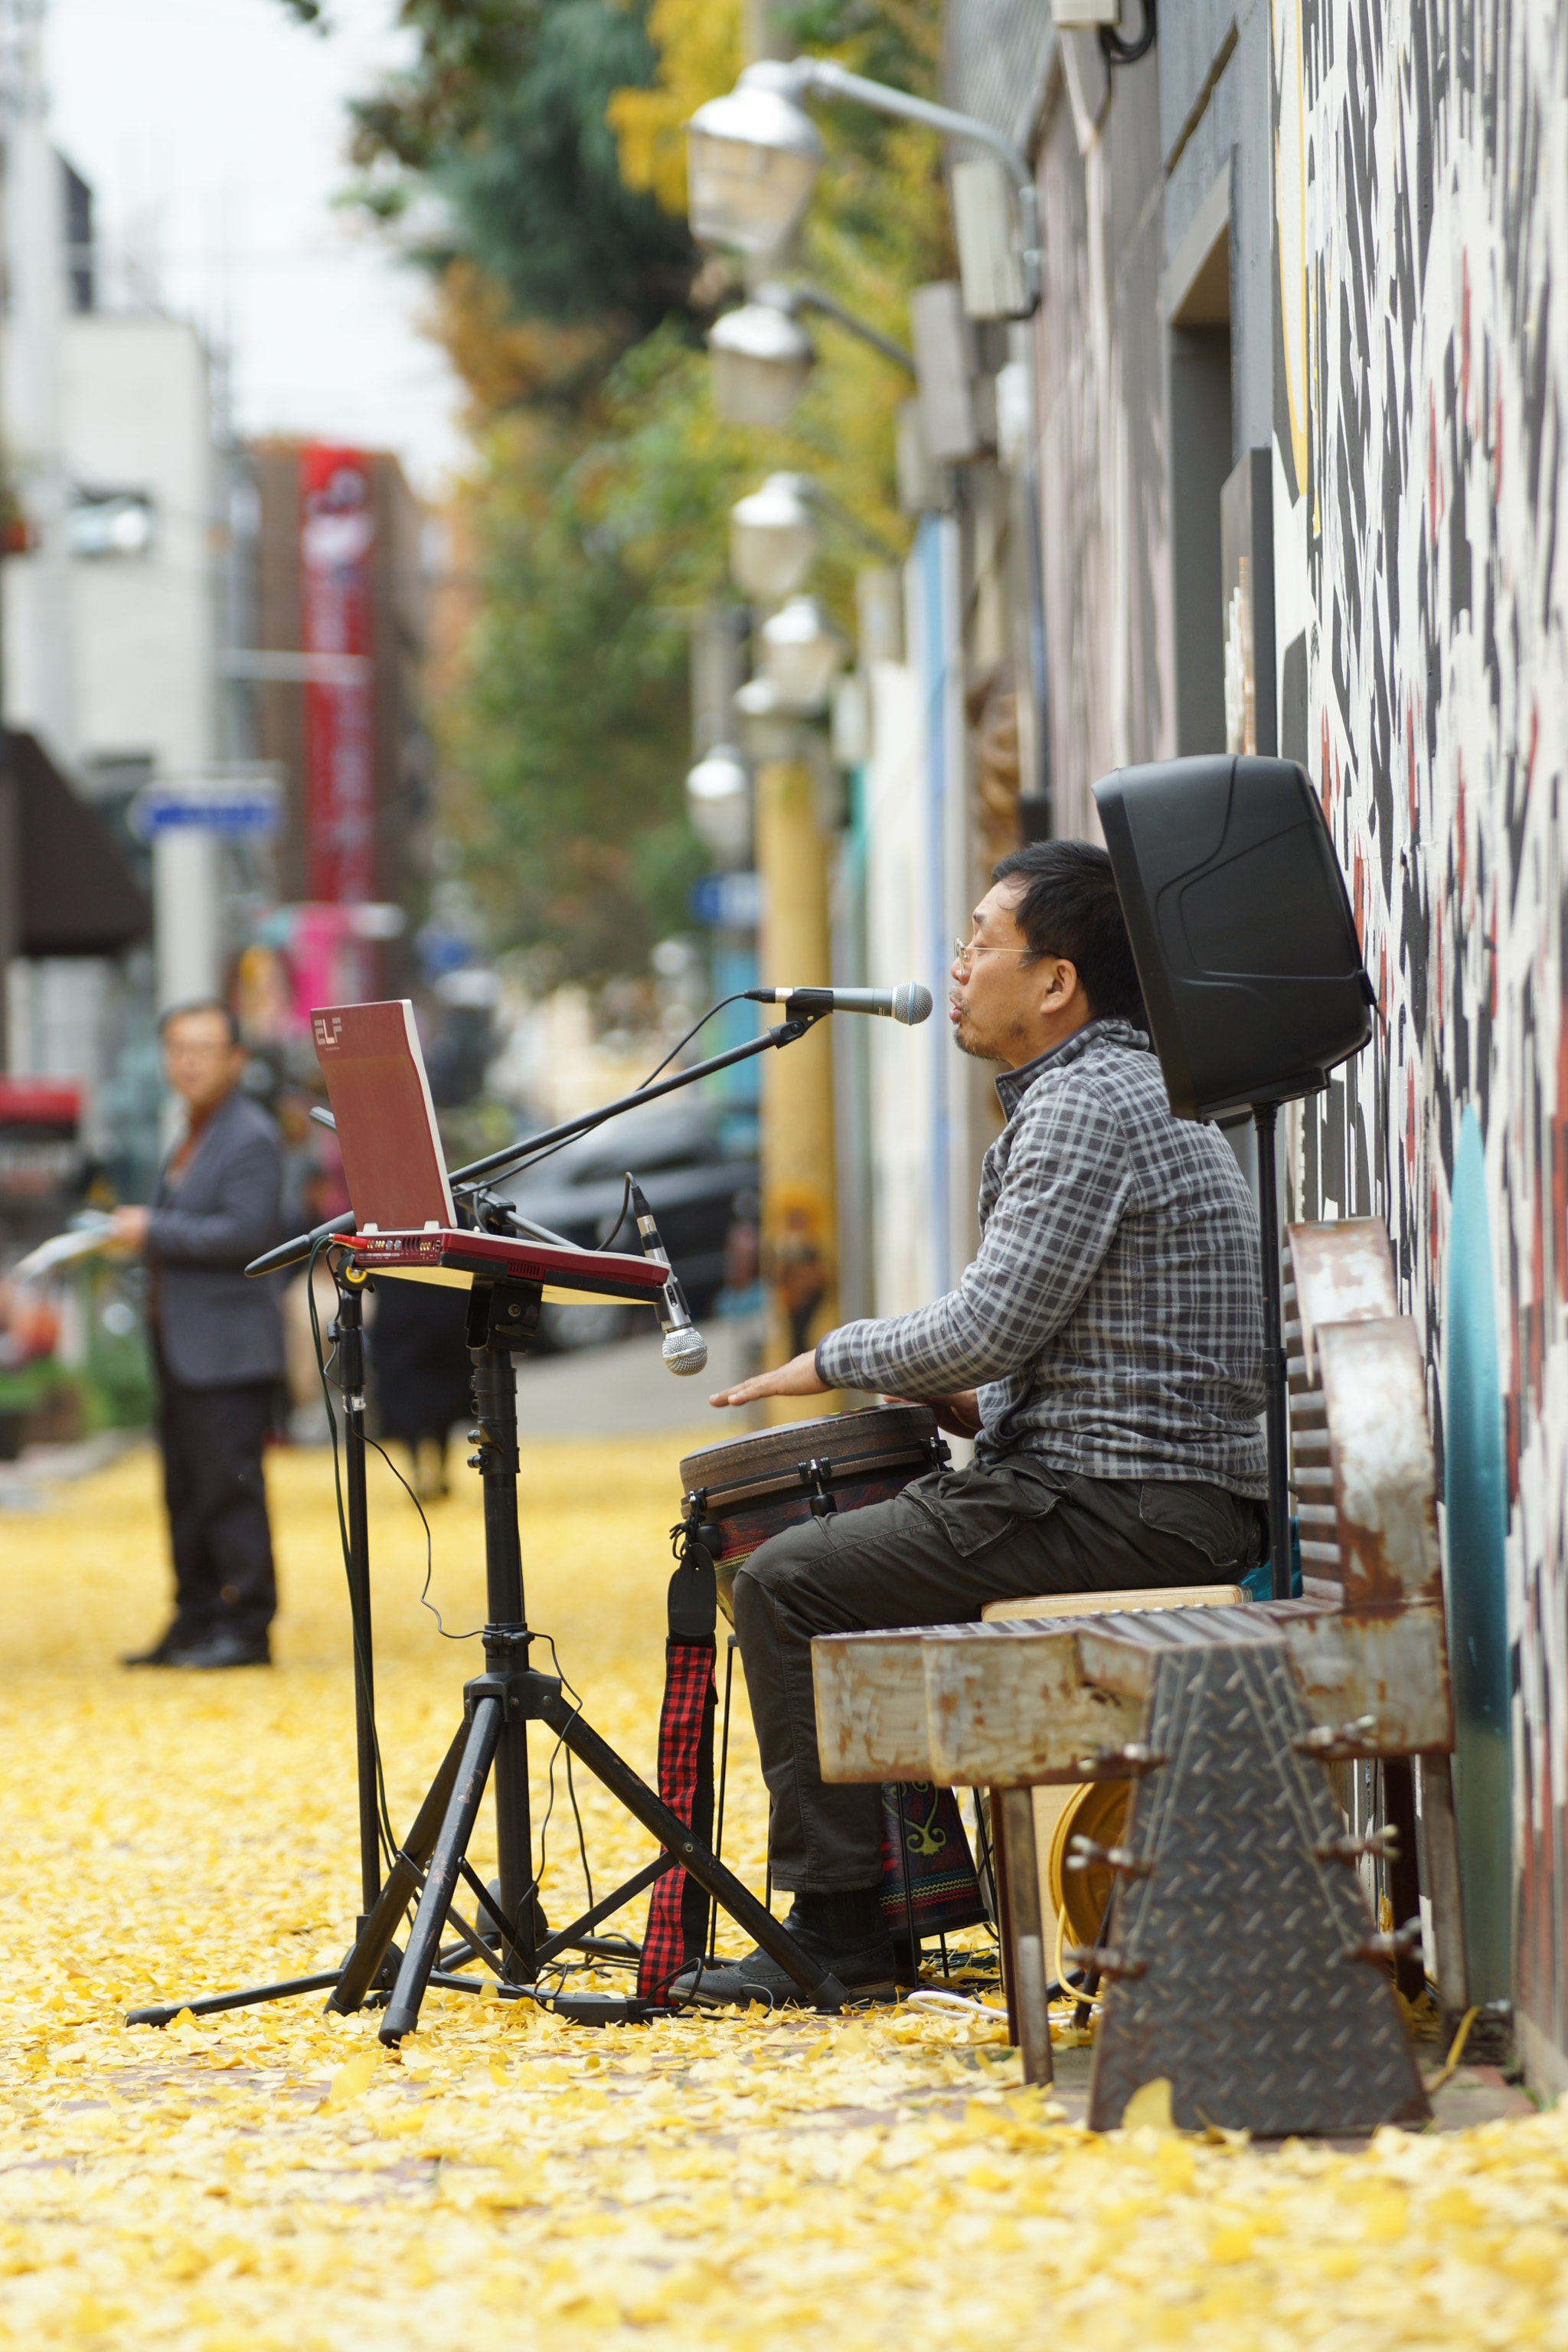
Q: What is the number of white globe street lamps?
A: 6